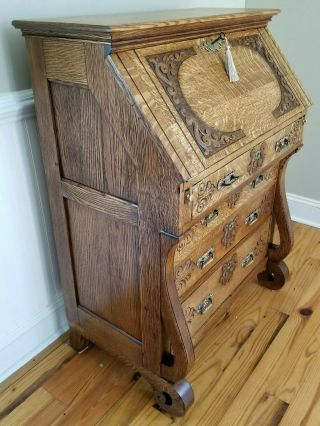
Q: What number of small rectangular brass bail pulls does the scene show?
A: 8